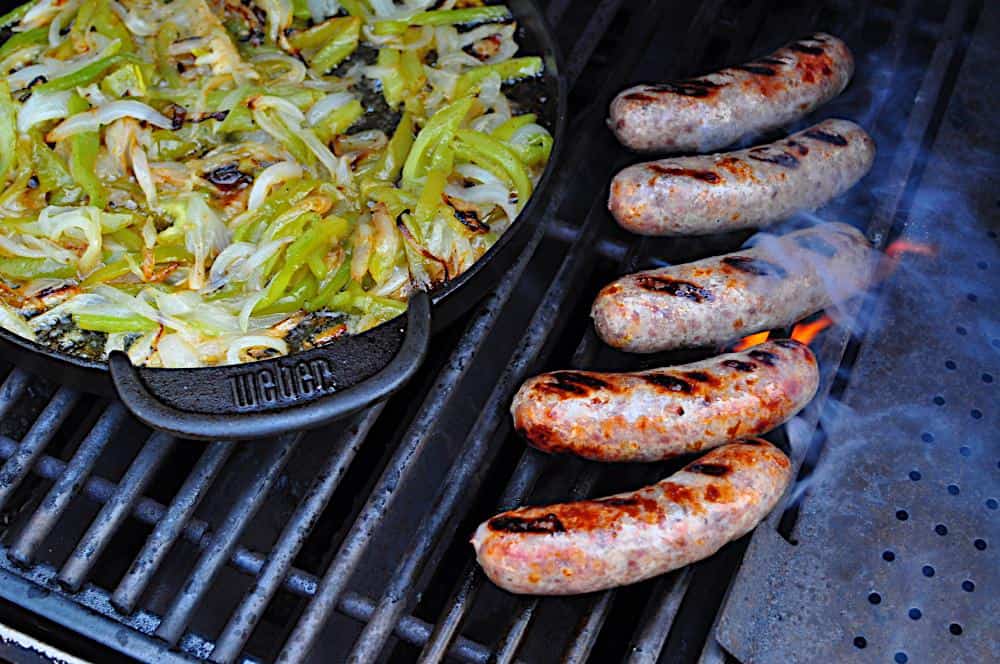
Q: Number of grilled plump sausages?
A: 5